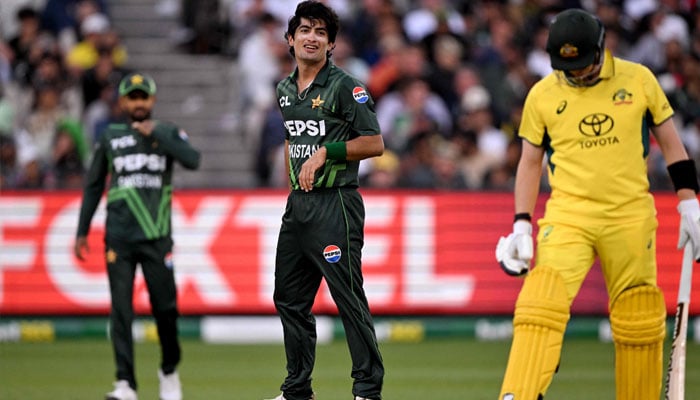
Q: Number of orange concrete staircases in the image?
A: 0